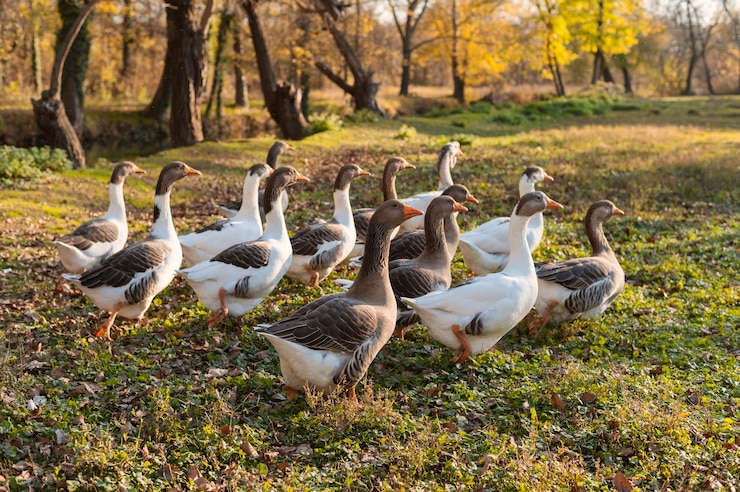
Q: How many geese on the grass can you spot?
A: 14